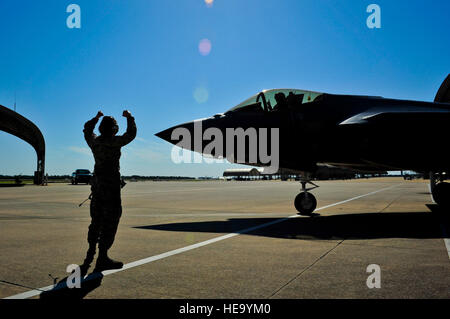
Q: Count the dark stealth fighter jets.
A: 1